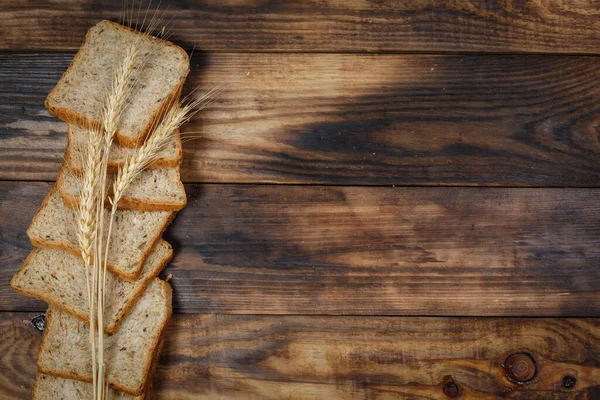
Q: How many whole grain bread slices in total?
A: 7